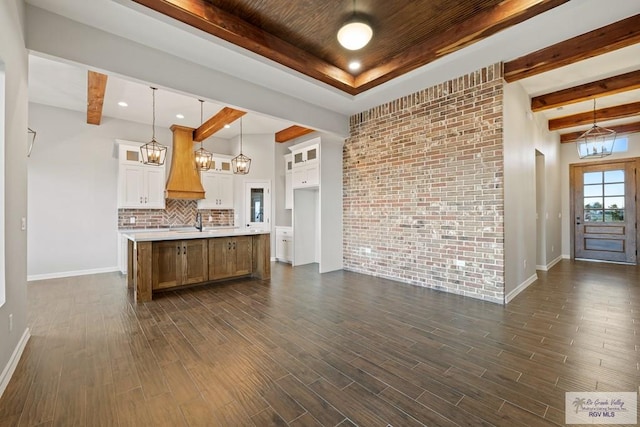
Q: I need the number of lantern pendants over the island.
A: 3